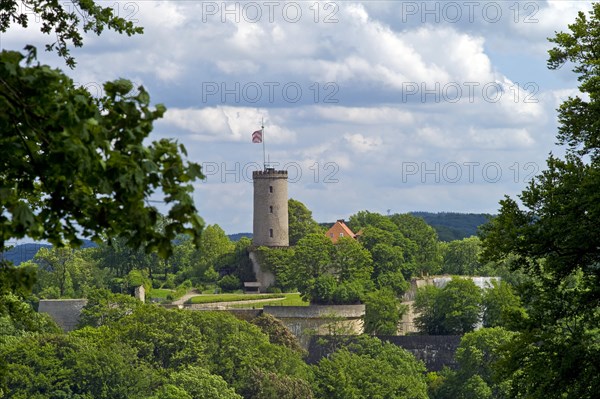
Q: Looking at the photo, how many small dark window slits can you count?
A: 3